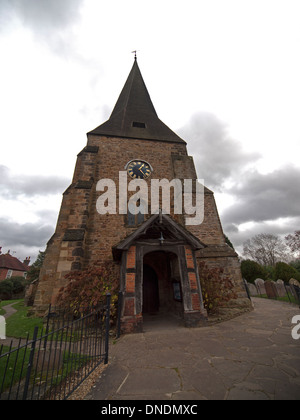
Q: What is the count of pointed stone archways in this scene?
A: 1